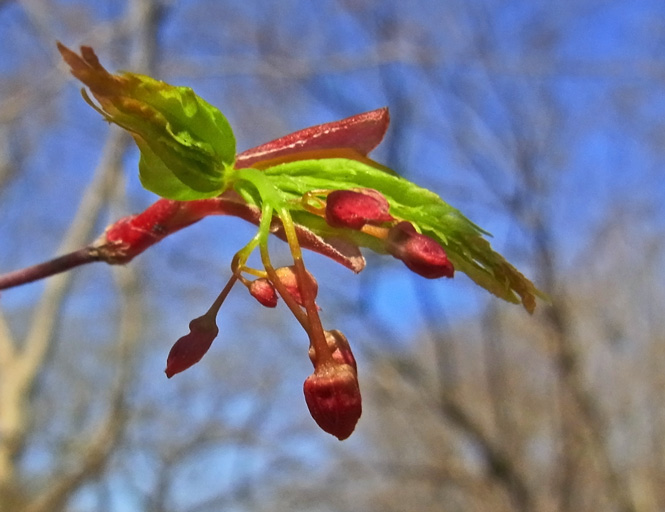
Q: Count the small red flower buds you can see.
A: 7